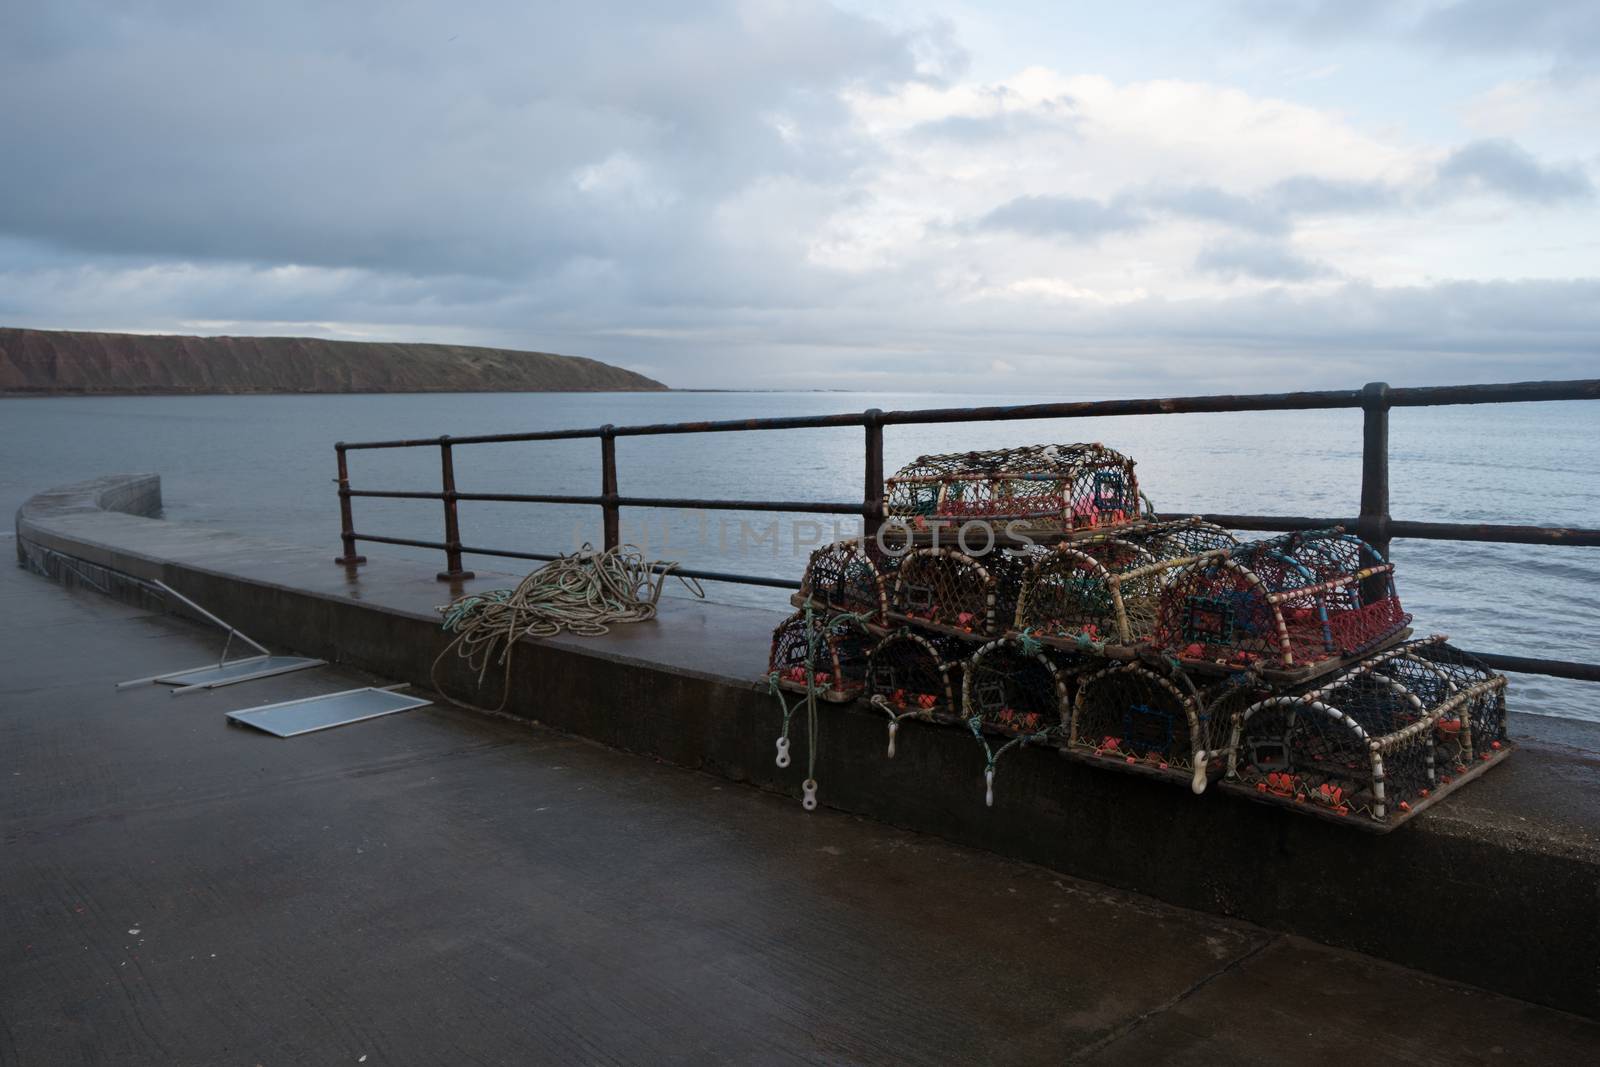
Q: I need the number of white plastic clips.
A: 5